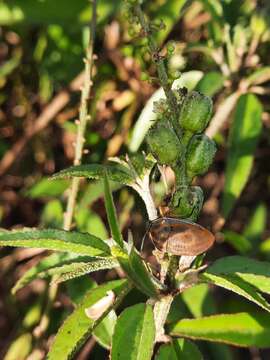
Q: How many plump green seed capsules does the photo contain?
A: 4